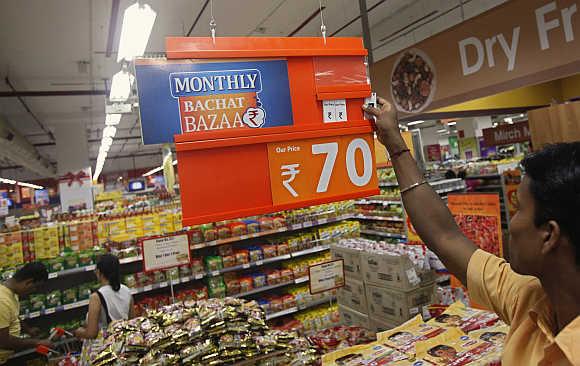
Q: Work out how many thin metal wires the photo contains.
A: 2